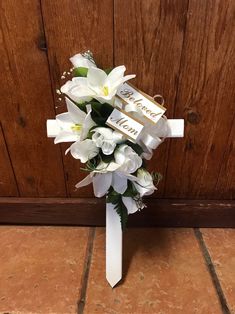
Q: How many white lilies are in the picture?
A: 3